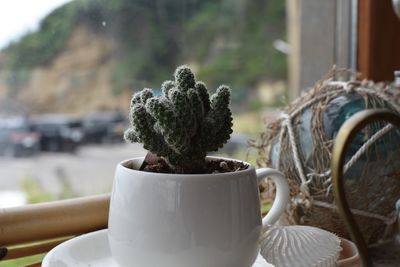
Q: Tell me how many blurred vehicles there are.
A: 3